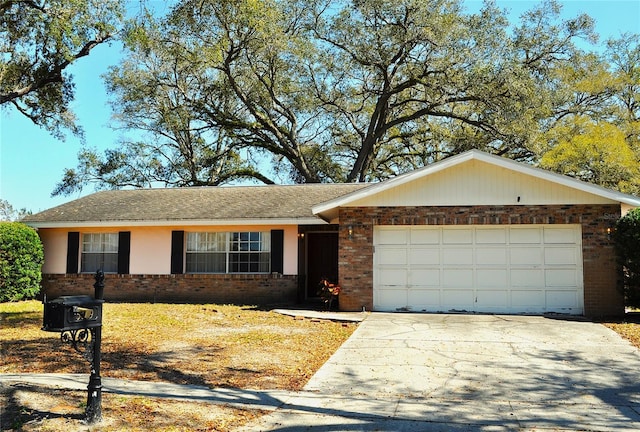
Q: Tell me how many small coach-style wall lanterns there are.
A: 3